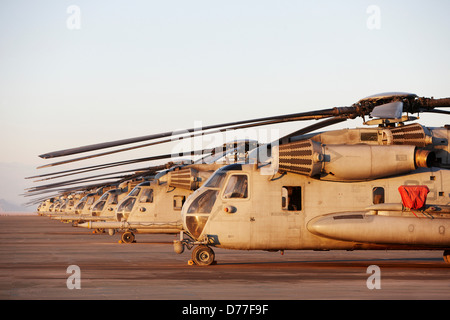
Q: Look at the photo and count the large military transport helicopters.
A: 8